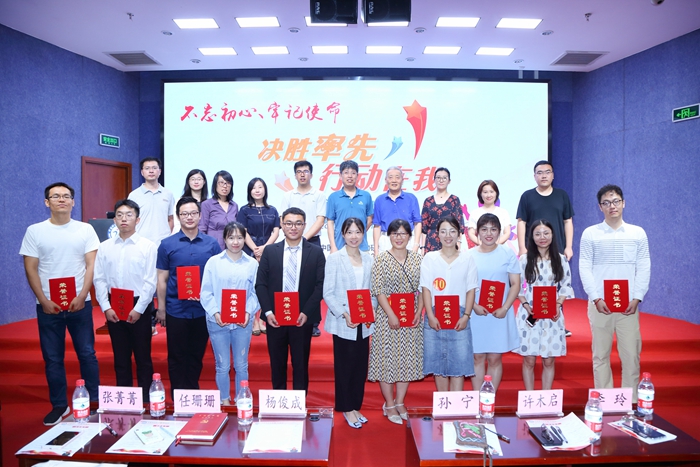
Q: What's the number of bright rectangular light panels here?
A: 12